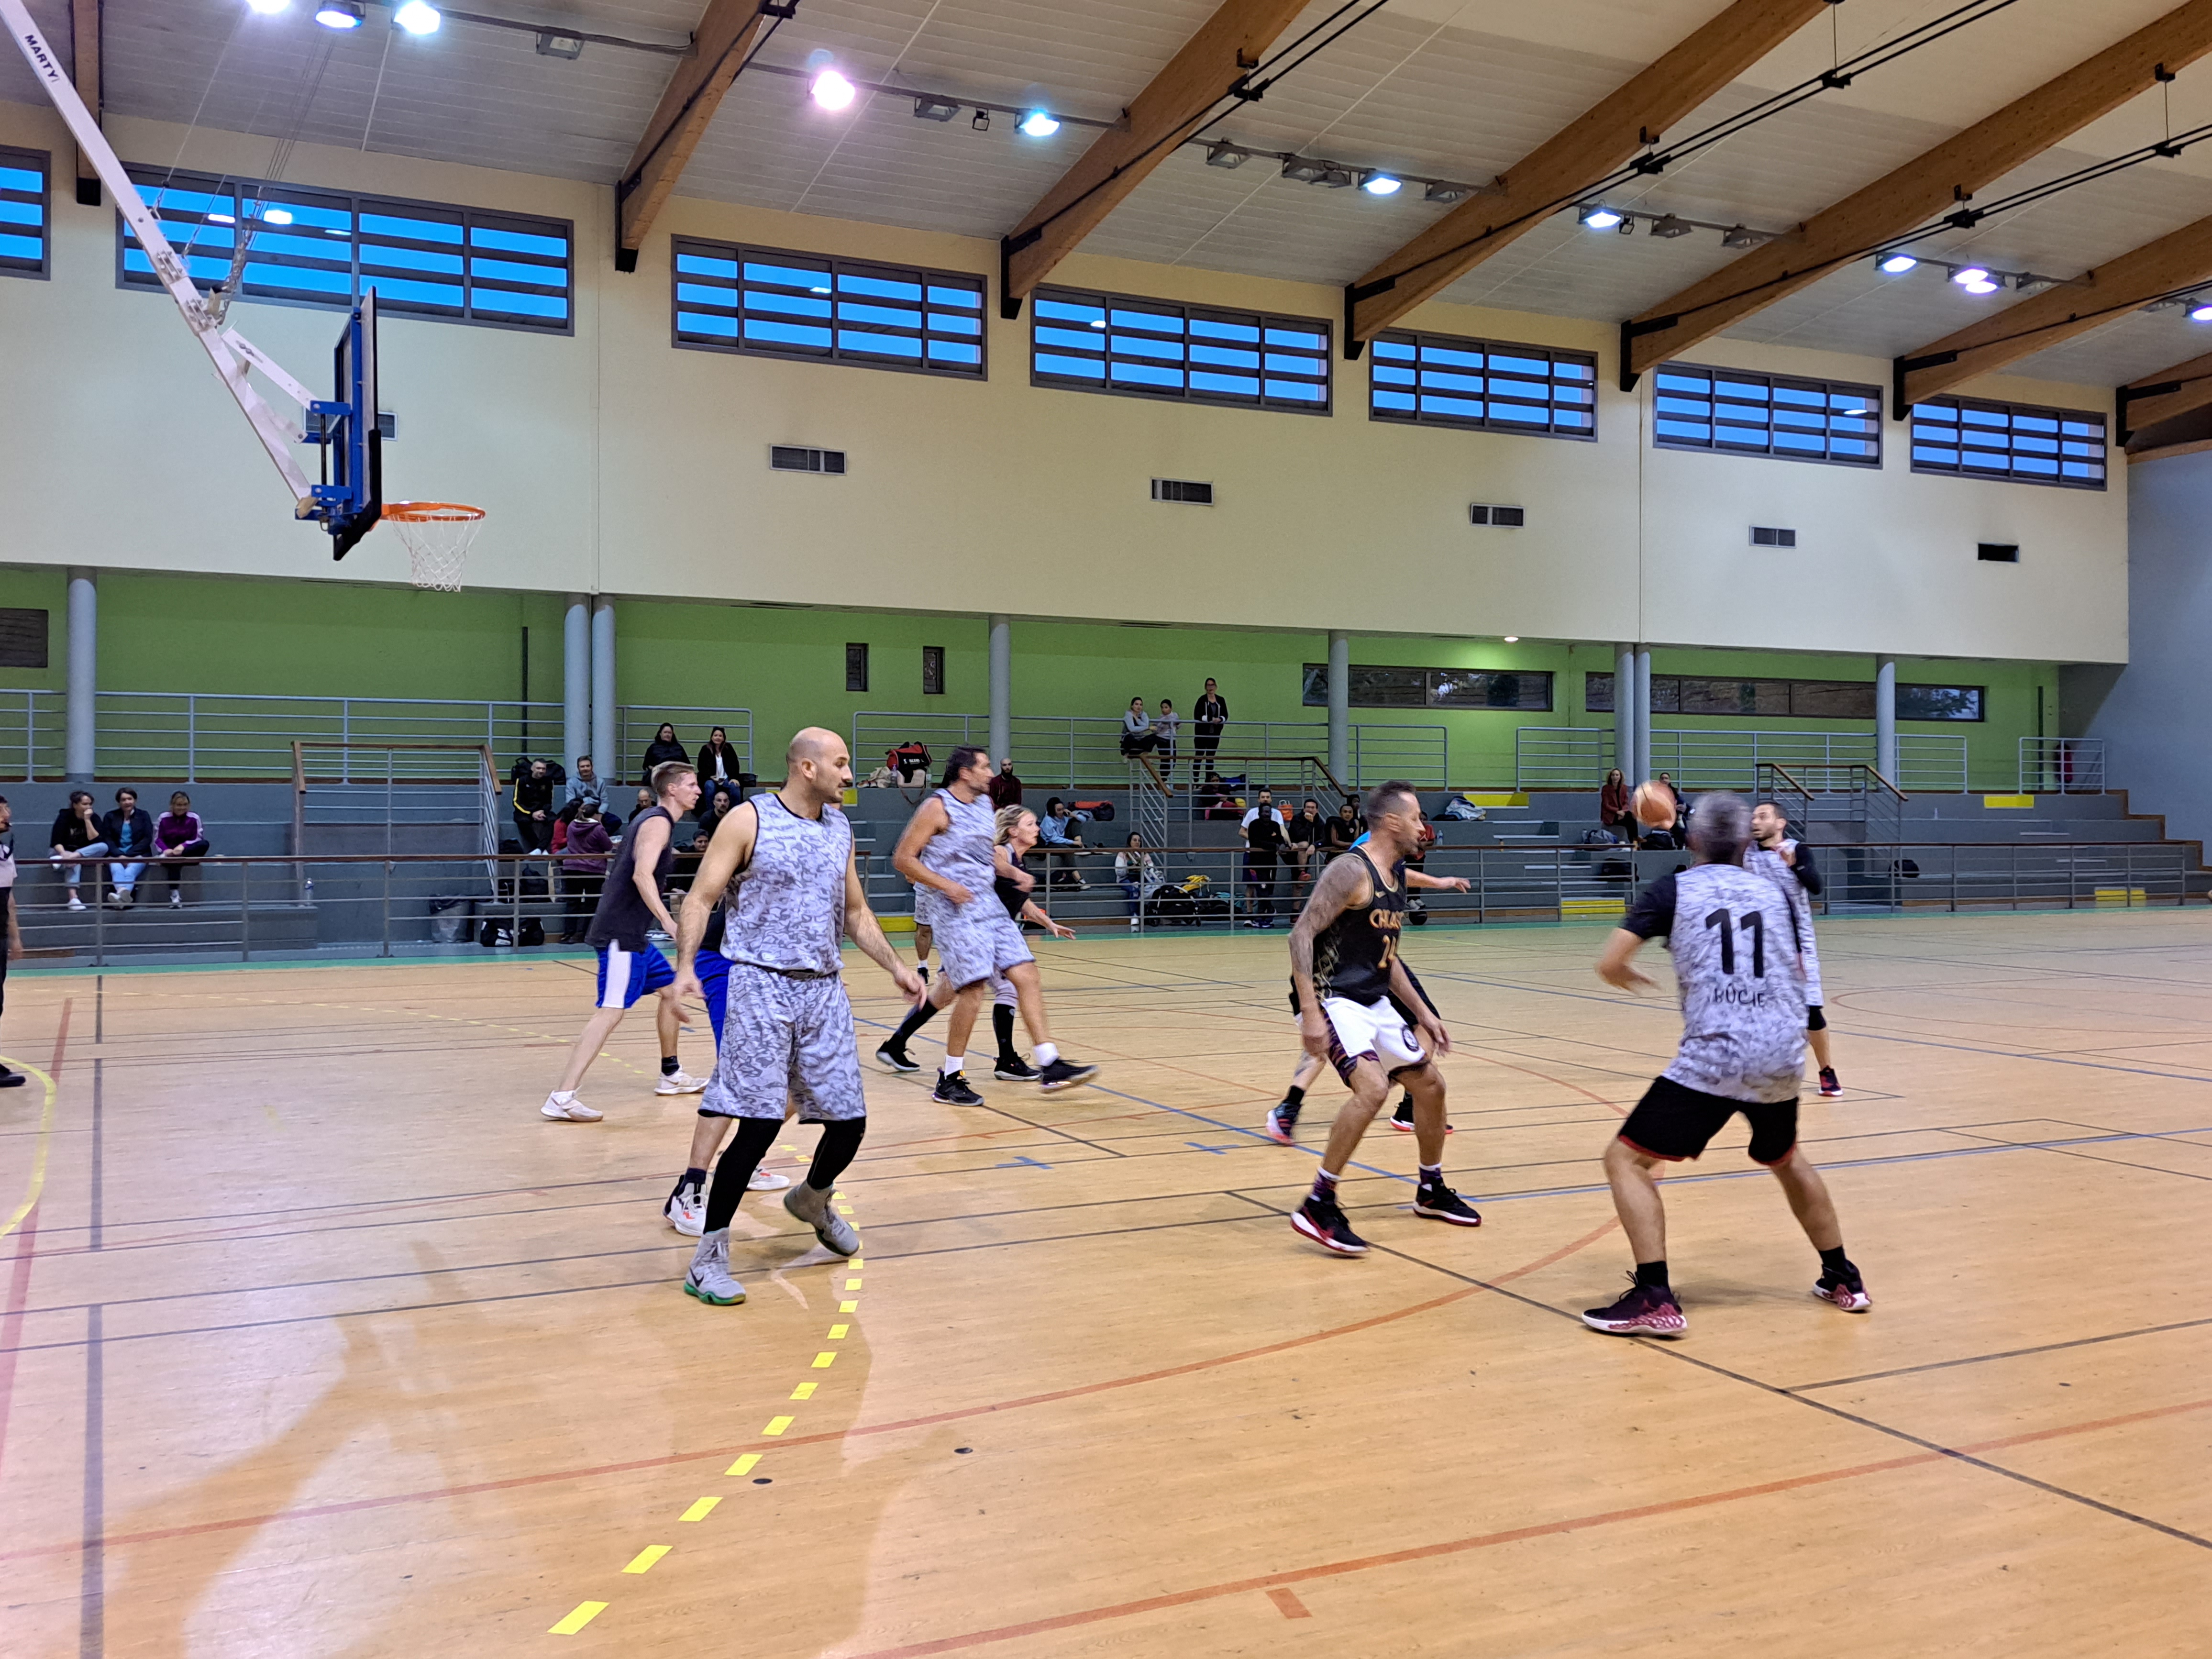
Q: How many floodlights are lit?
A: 11